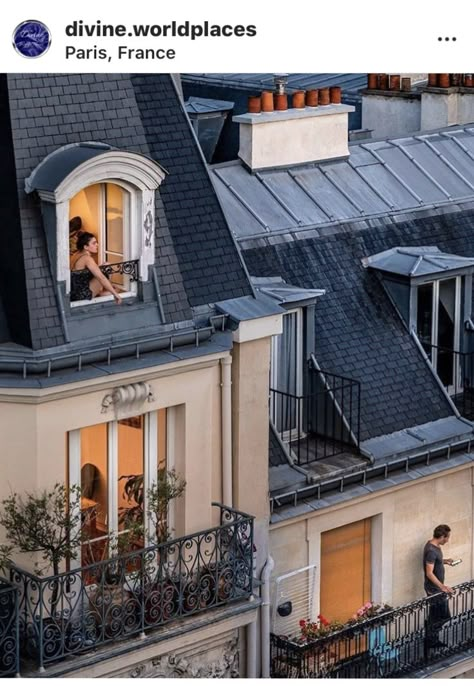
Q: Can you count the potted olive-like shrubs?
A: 2